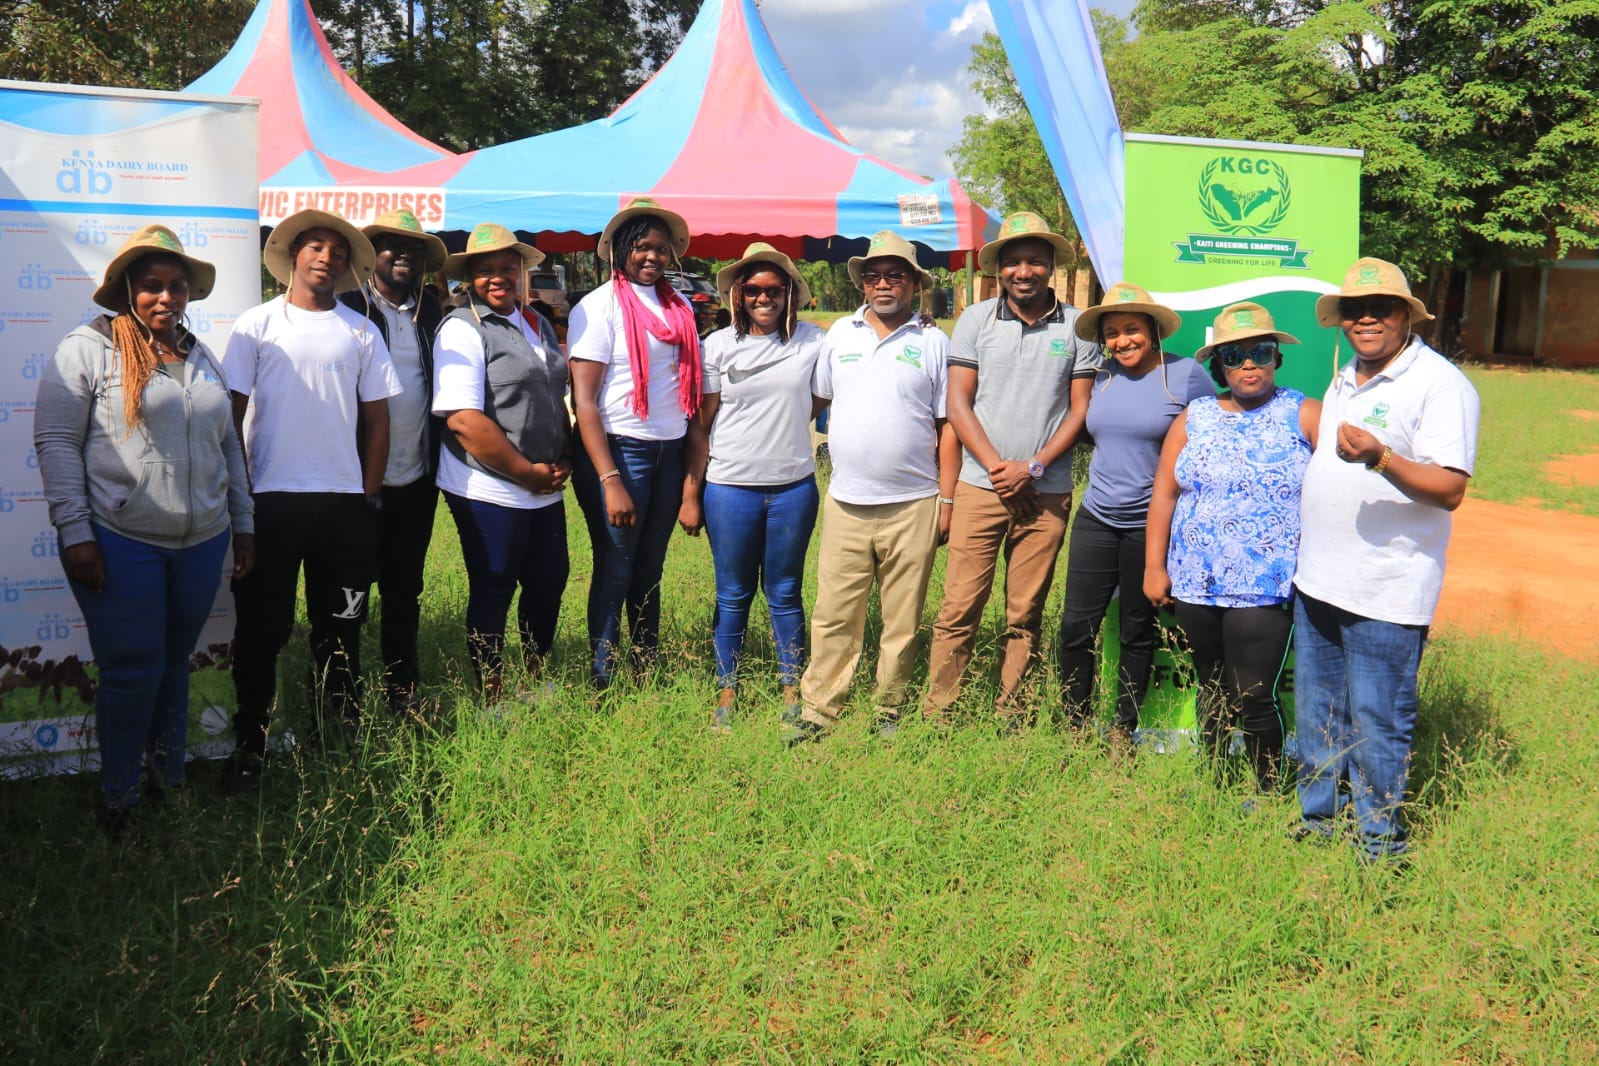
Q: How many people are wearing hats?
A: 11